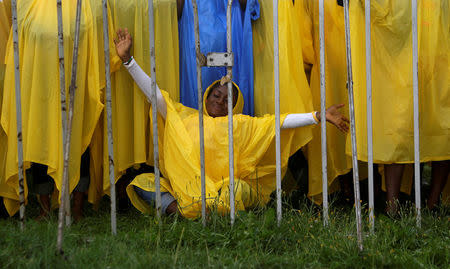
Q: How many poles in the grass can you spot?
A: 12